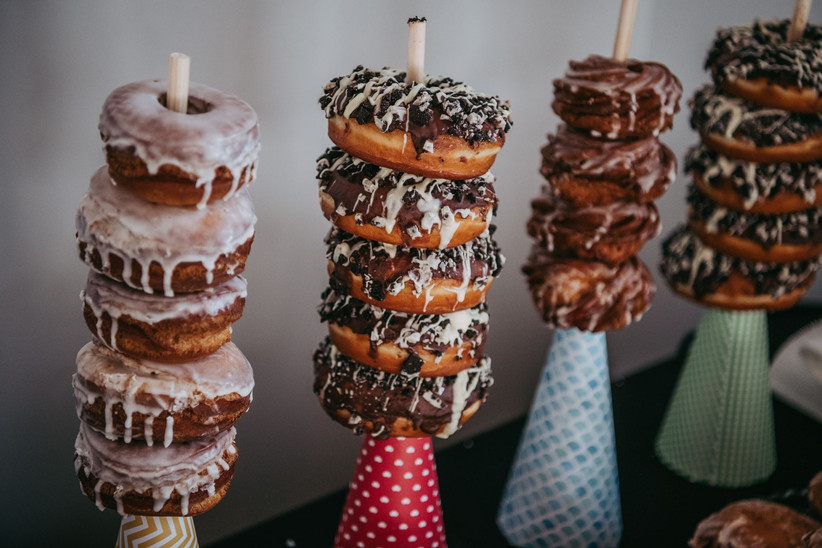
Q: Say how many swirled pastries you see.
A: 4